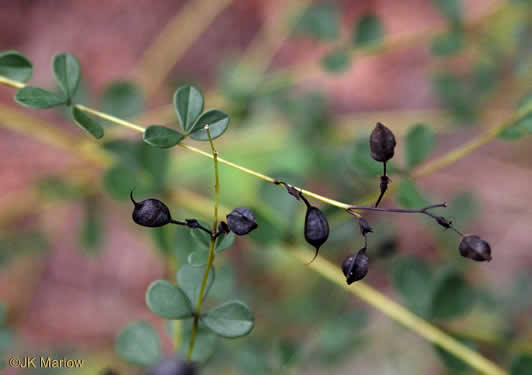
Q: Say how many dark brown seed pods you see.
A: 6